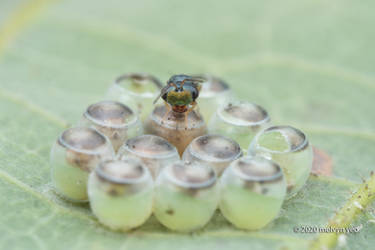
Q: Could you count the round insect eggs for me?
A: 12